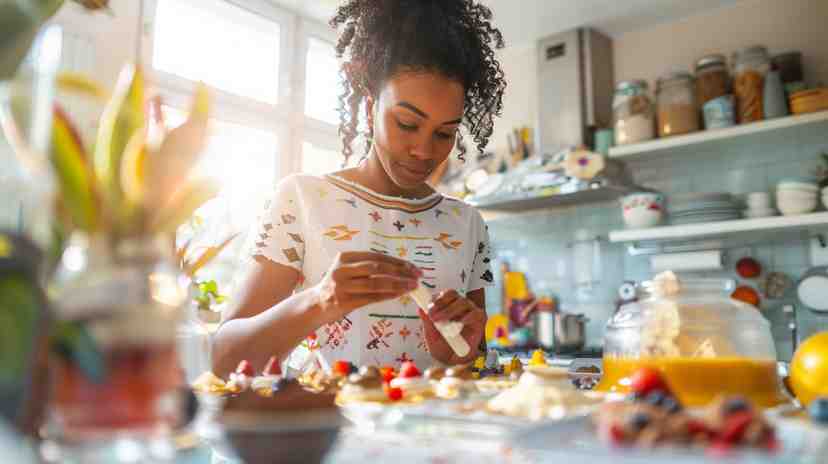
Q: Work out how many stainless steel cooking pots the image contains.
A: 1